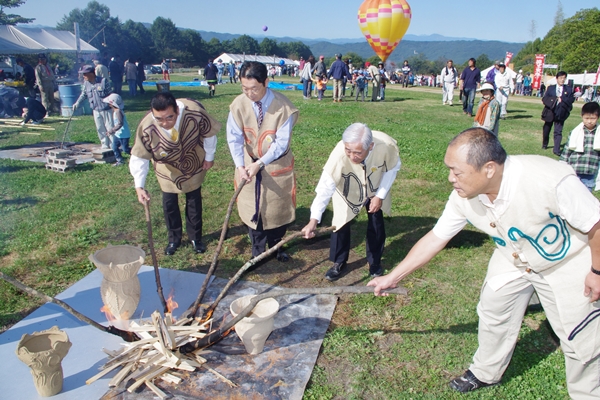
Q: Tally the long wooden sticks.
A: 5